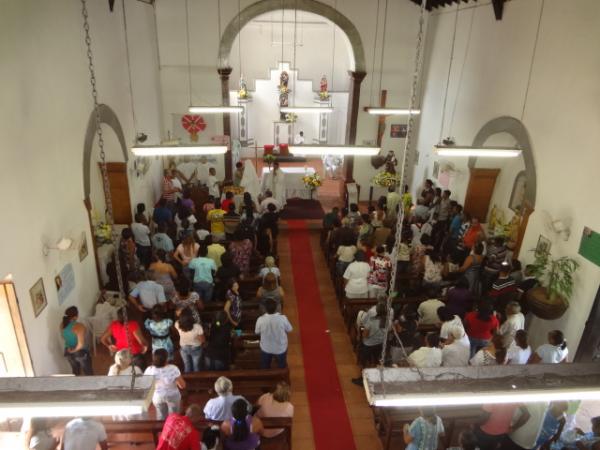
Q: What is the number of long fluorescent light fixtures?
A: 8